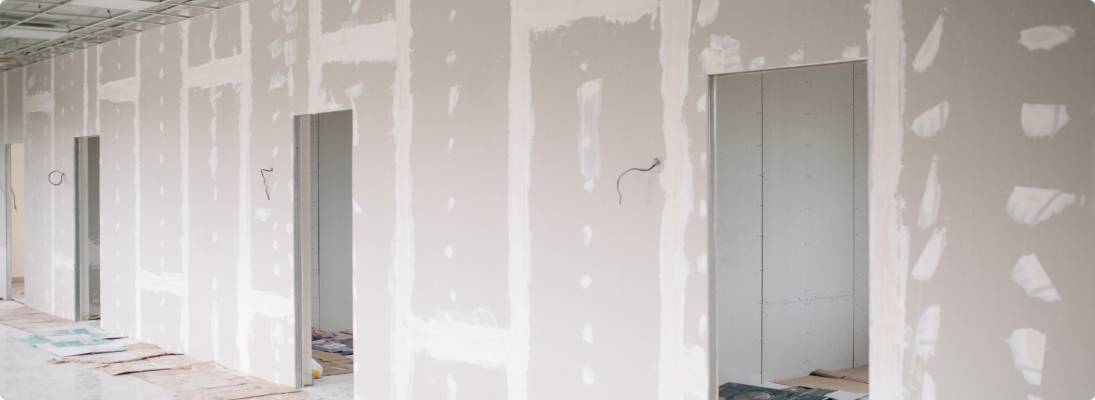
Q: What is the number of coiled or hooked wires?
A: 3